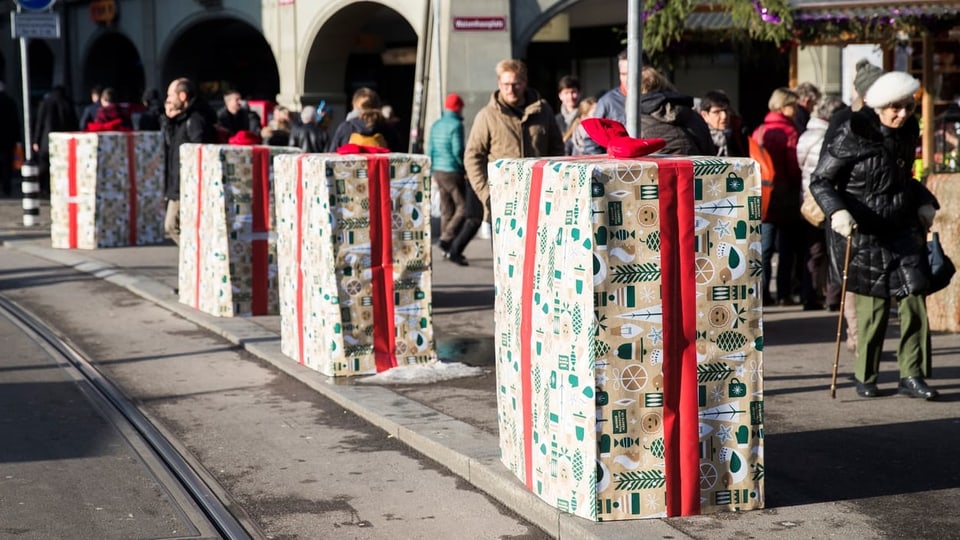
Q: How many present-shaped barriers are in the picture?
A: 4